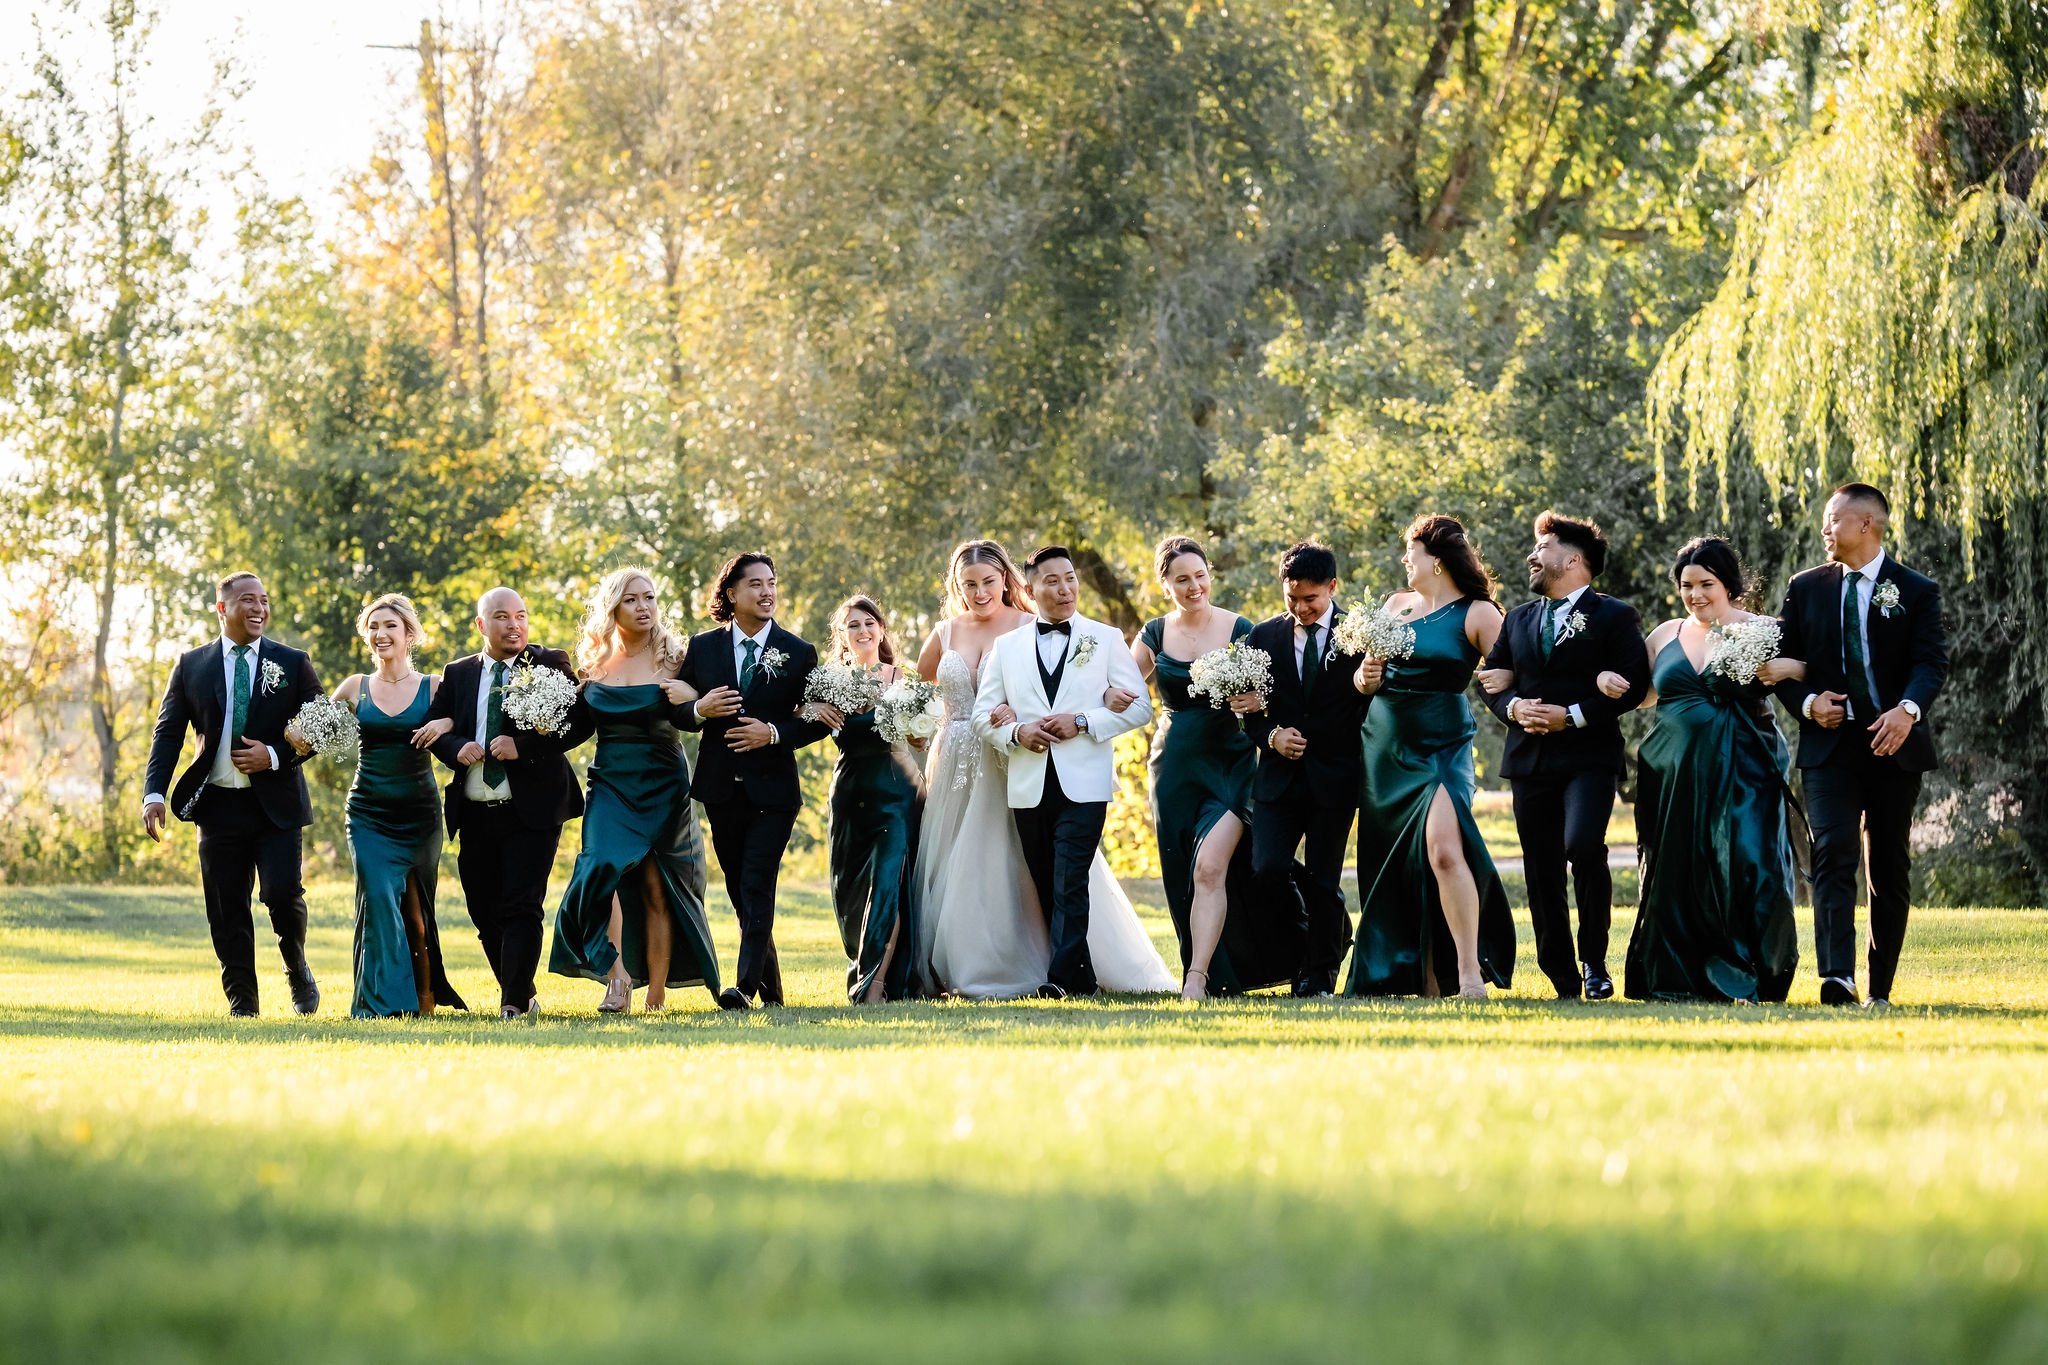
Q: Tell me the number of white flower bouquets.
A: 7